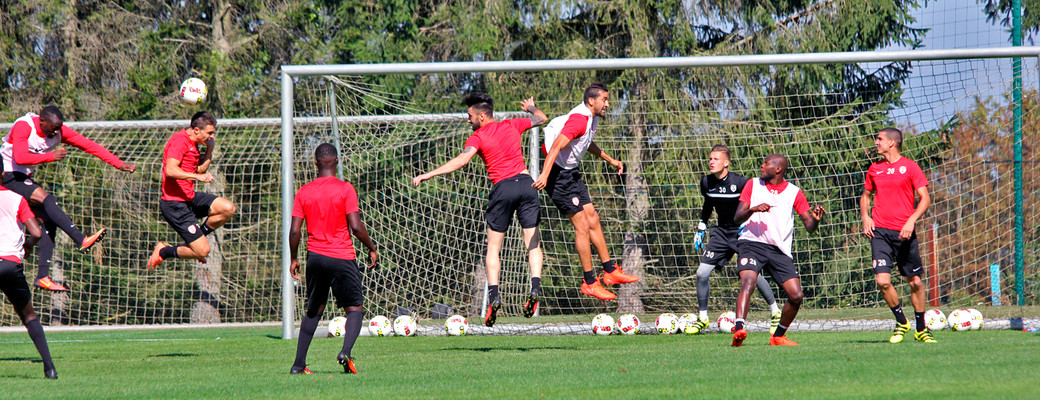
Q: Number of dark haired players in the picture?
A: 6